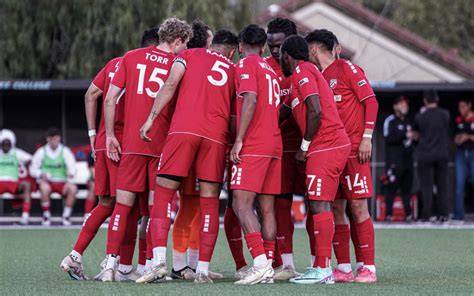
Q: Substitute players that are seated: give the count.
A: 2